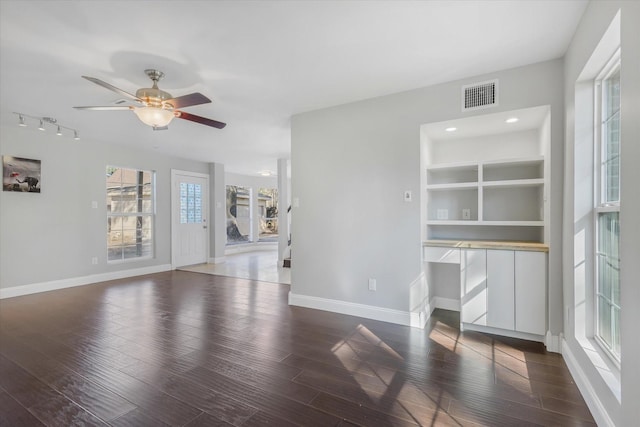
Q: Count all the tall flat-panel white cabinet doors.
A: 3